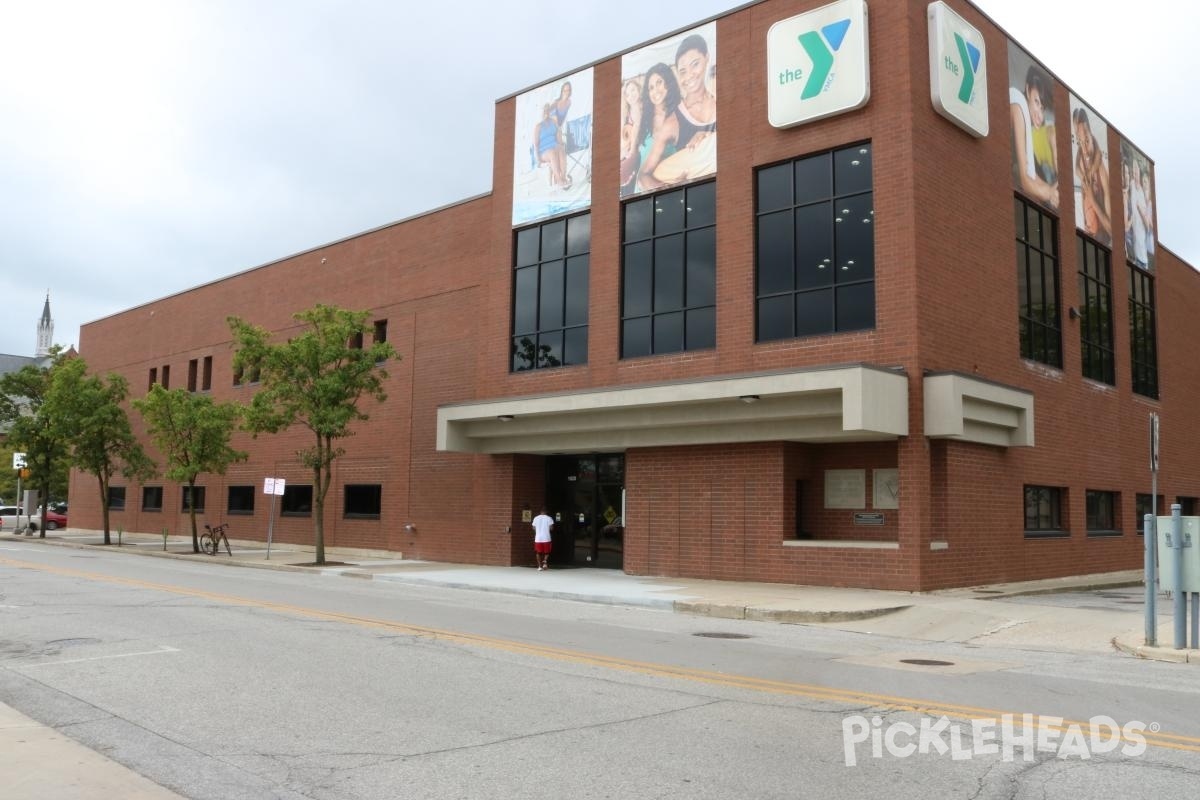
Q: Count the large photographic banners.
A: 5